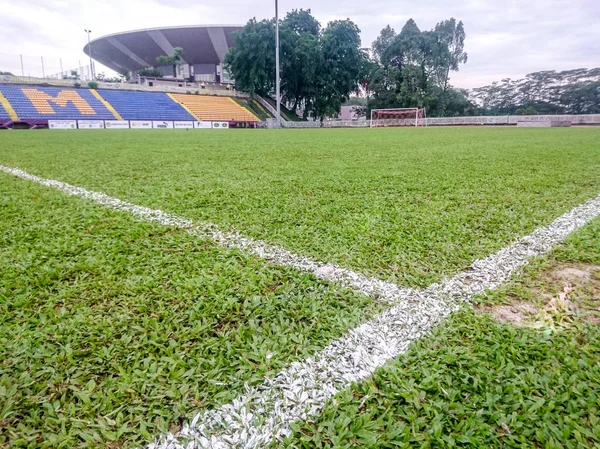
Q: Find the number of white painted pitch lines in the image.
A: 2